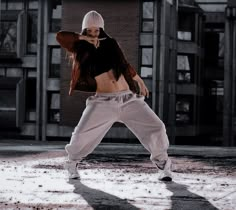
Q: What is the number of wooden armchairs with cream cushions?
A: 0